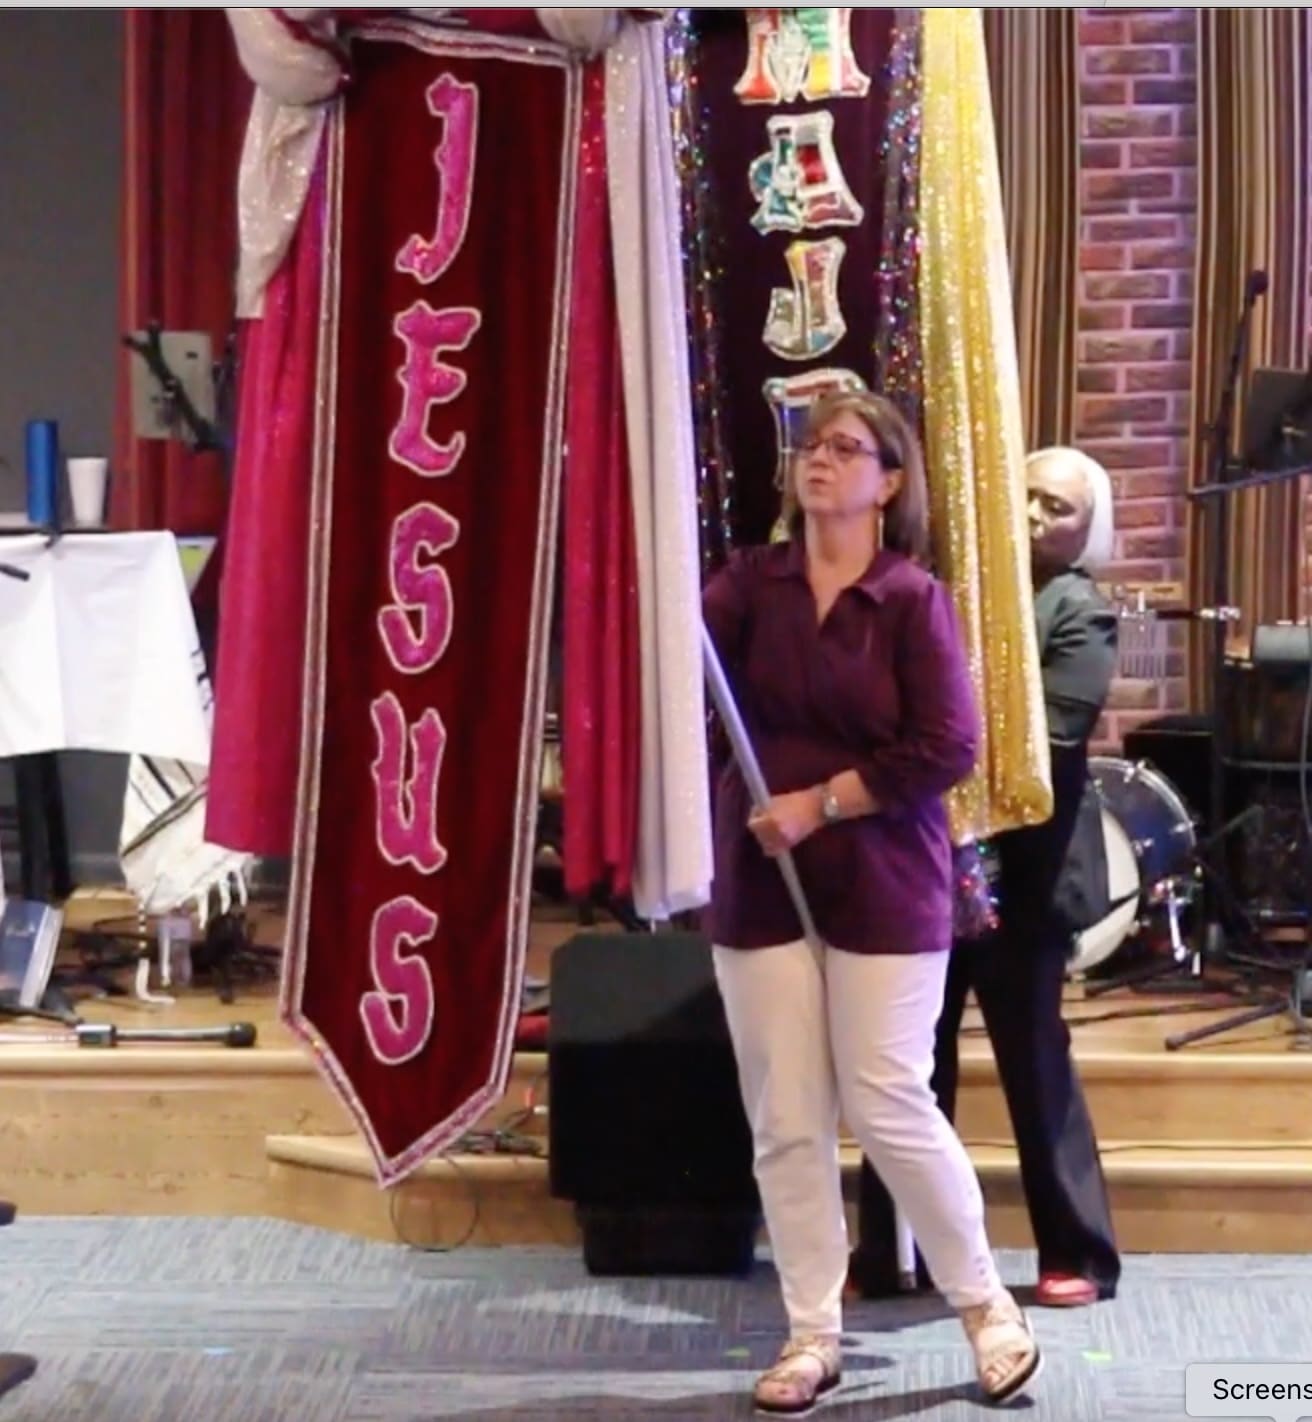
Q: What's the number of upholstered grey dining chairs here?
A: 0